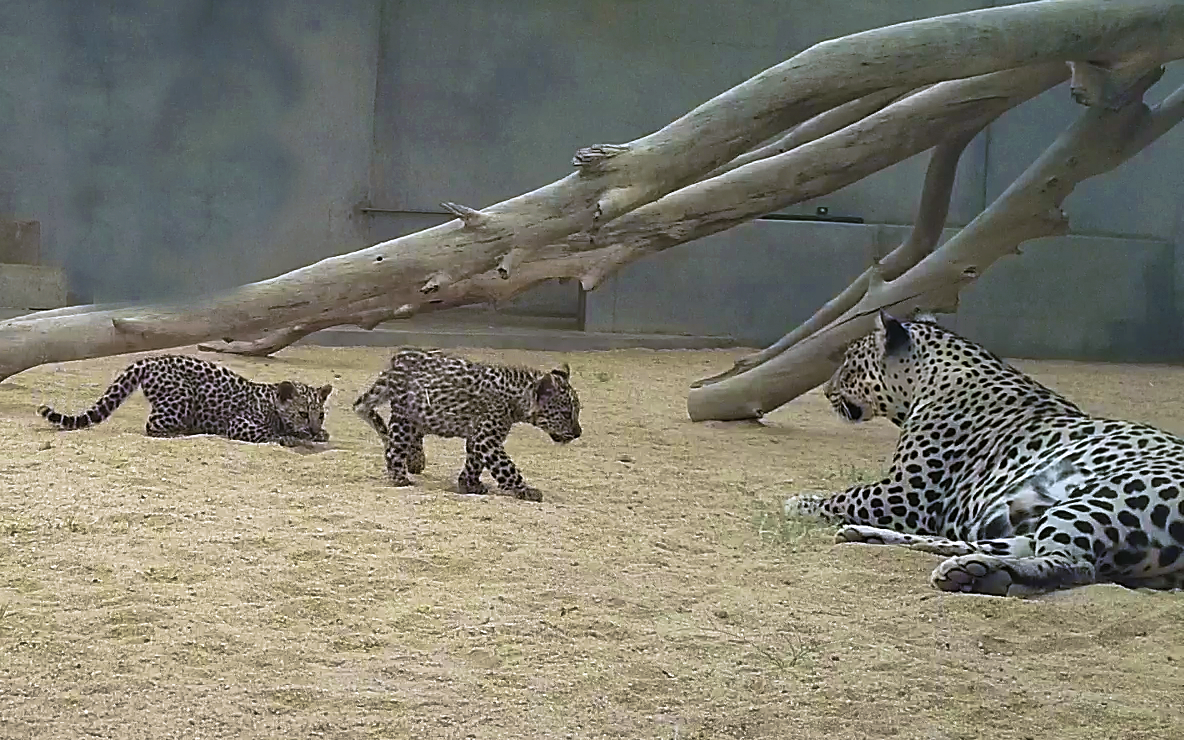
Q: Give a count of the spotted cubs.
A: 2